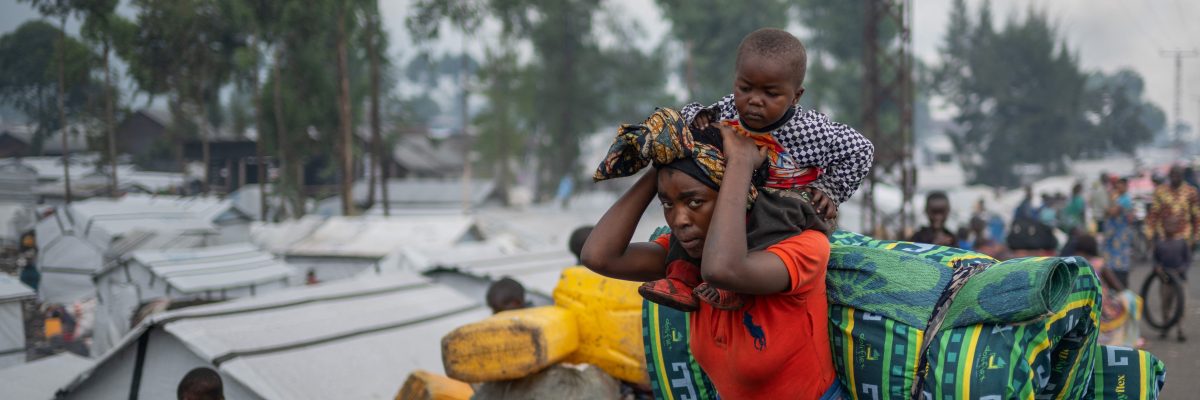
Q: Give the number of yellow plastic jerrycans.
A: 3